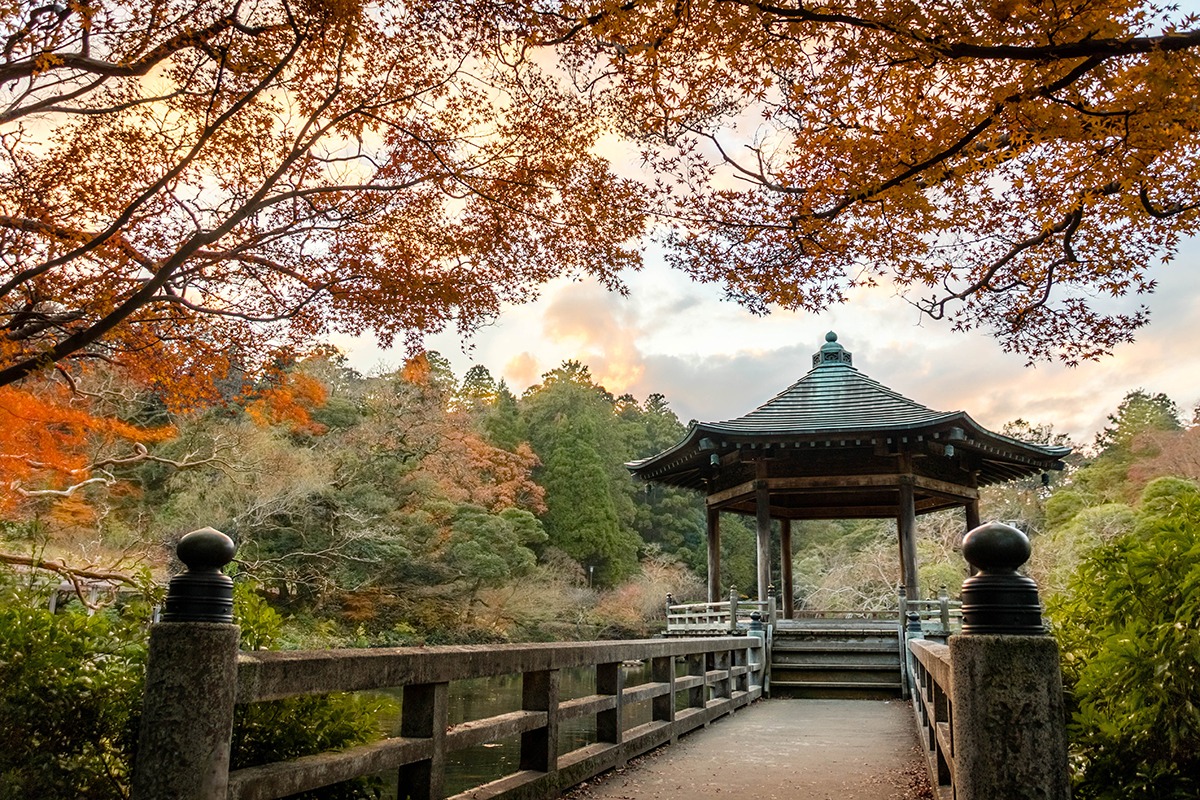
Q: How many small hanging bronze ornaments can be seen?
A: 4